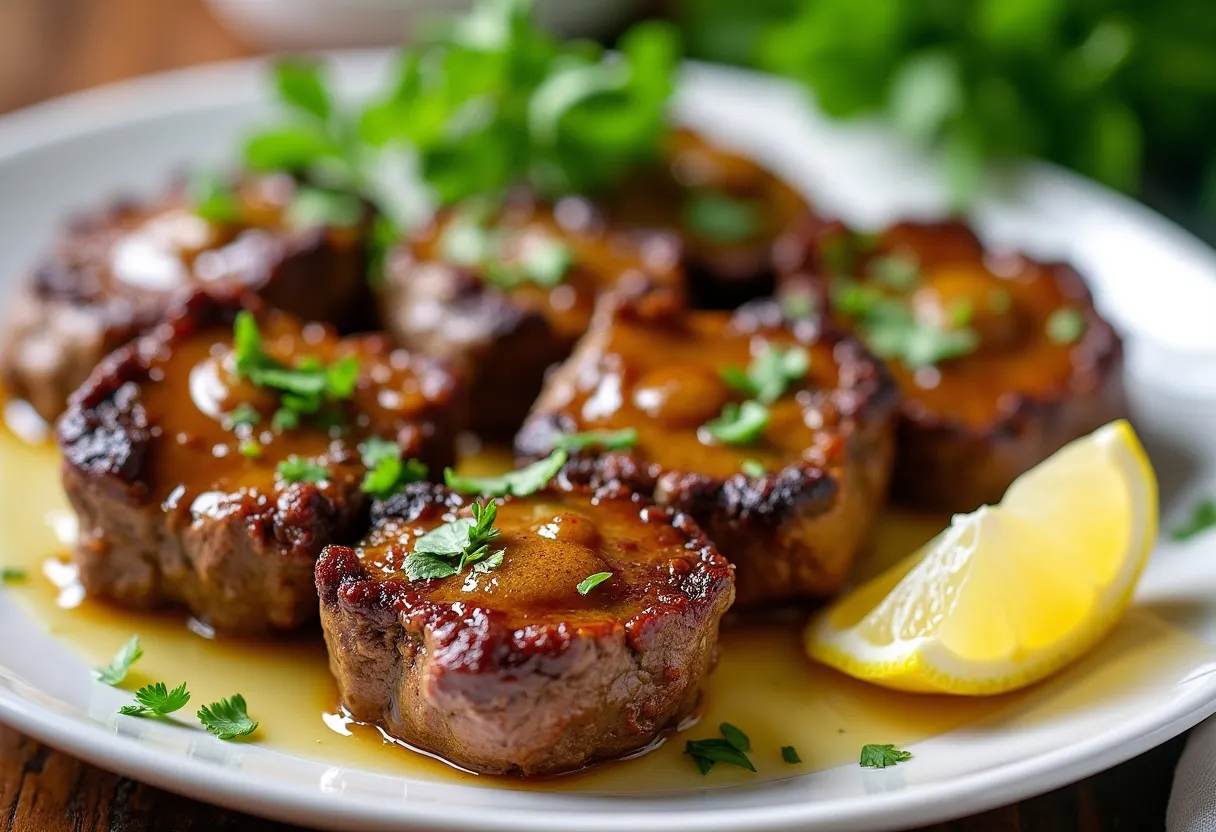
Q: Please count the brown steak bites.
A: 7